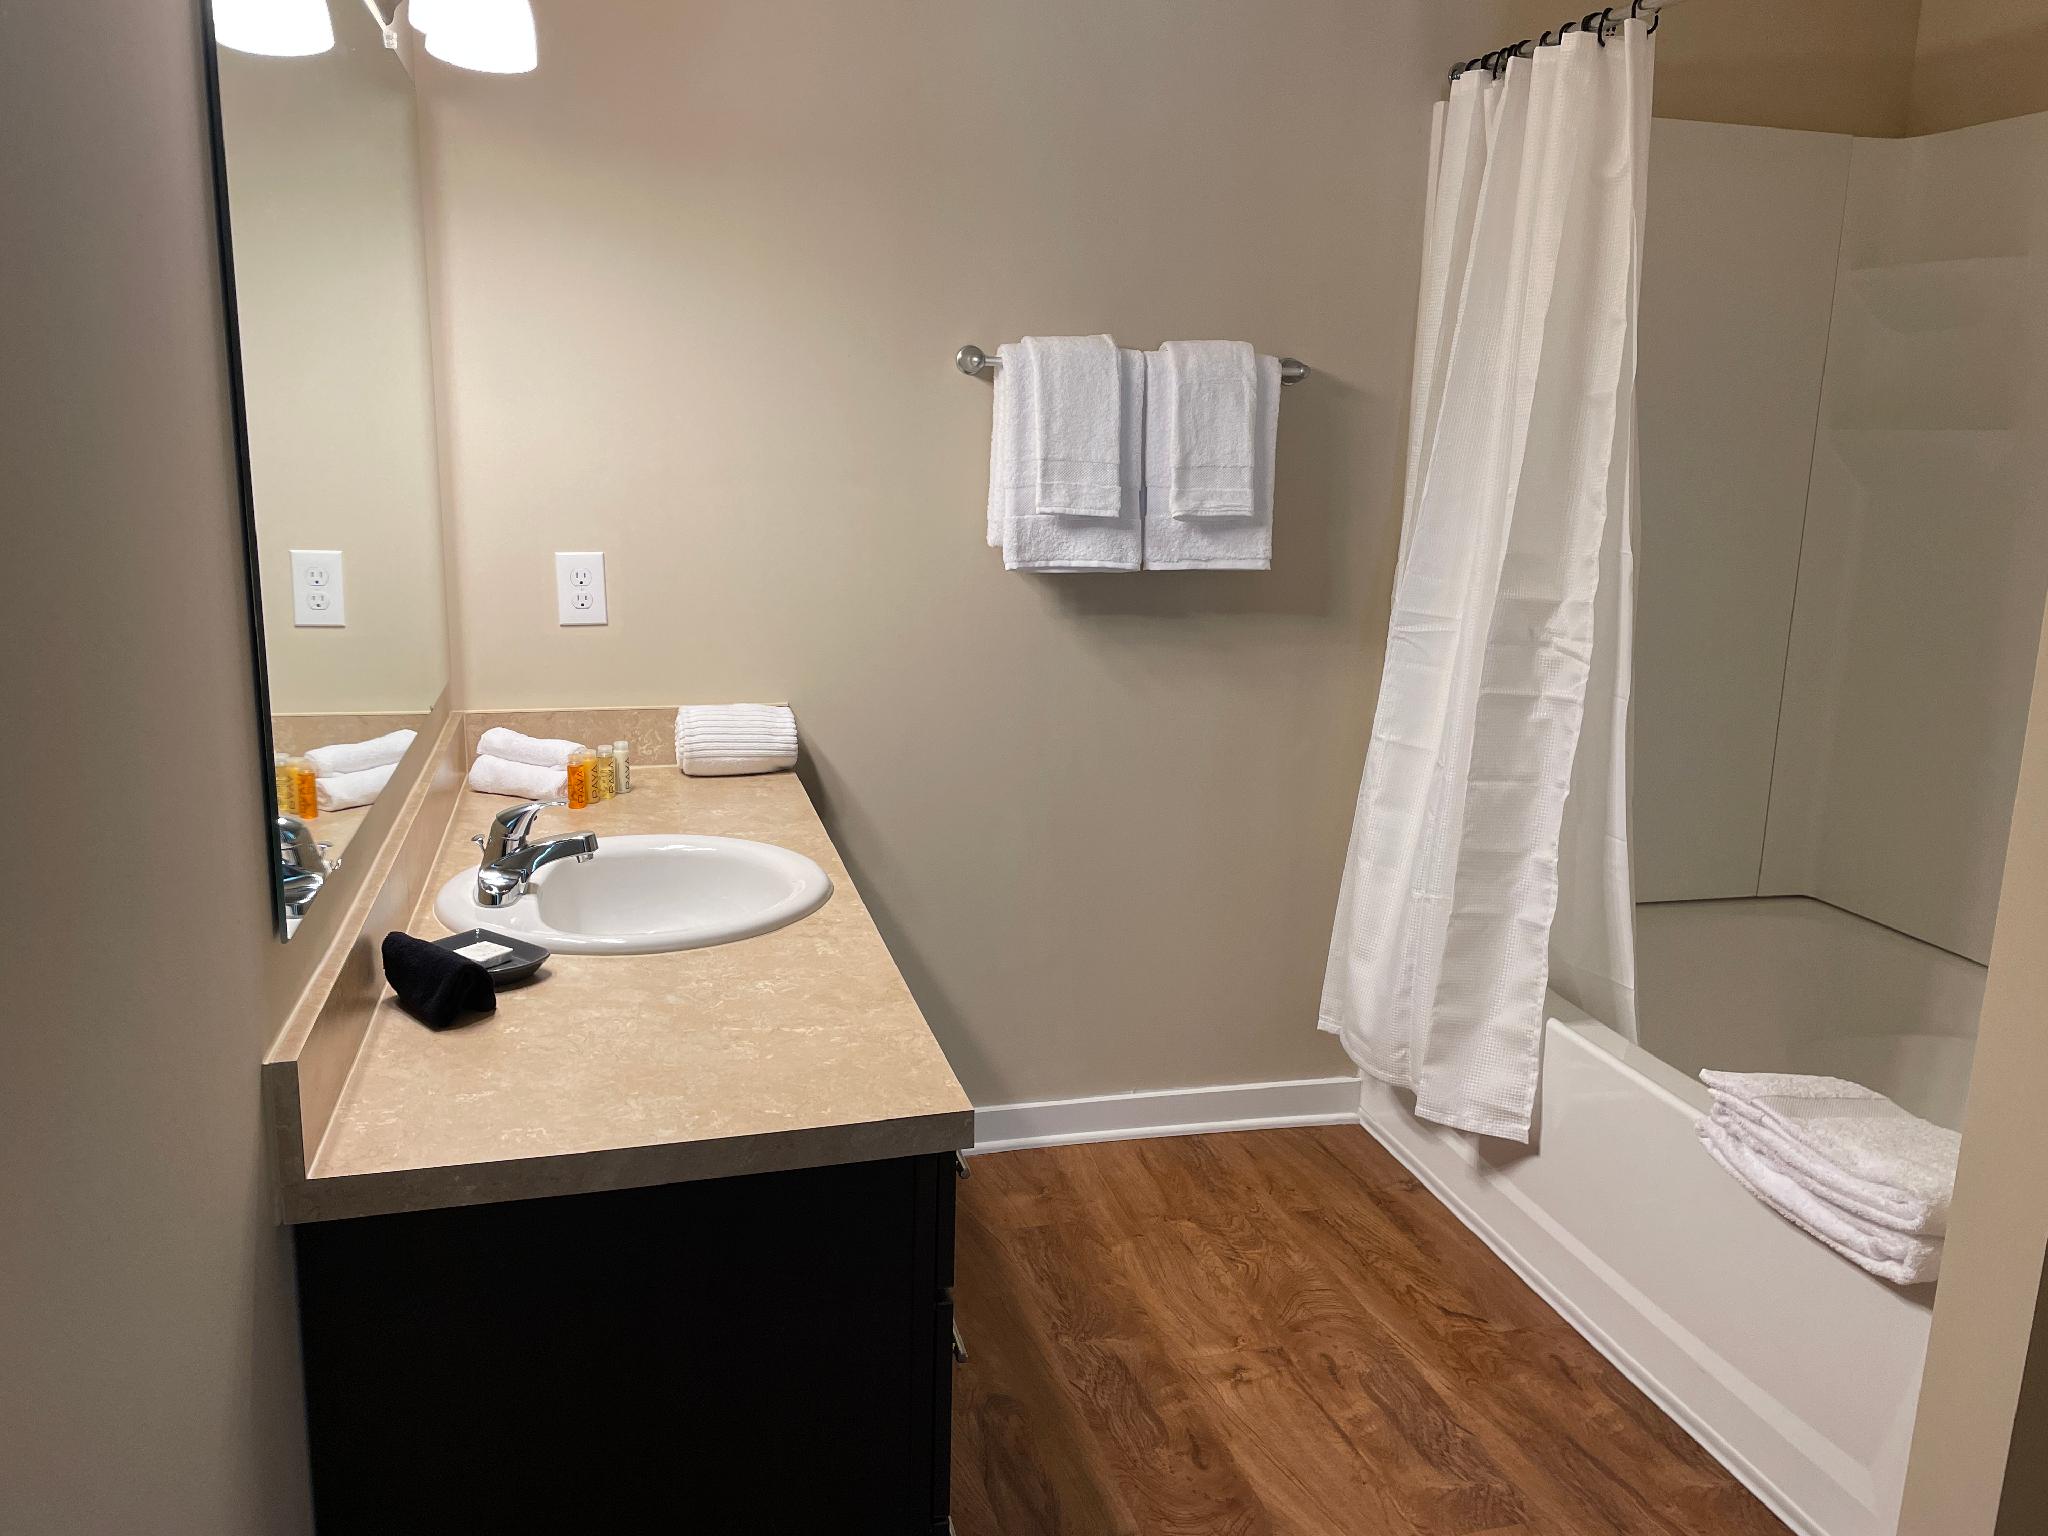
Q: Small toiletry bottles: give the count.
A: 4